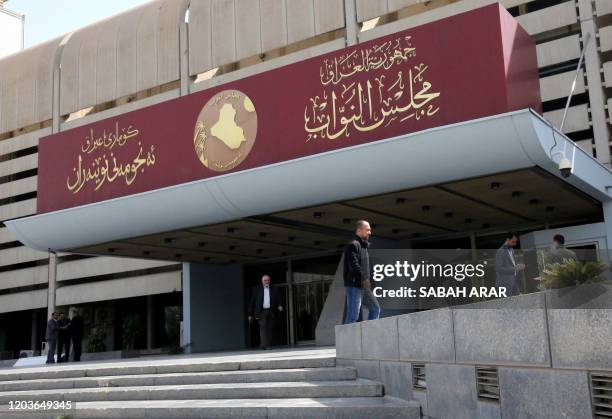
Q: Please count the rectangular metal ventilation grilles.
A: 3